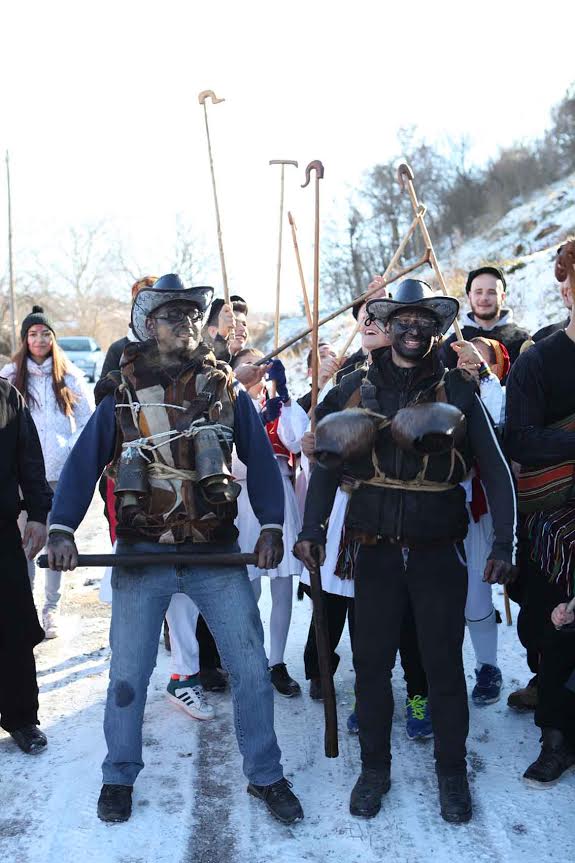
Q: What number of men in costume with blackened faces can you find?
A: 2